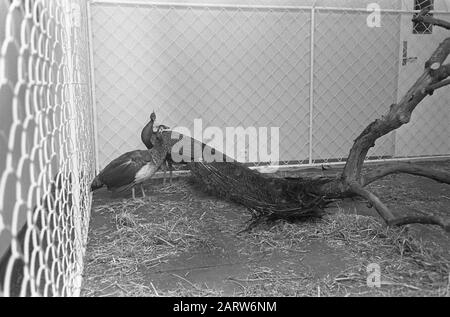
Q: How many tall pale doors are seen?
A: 1